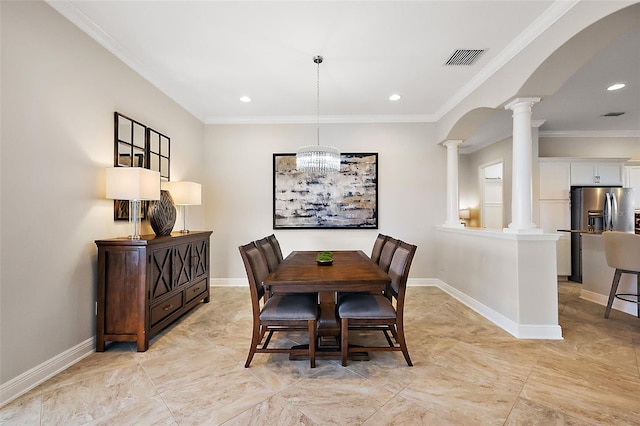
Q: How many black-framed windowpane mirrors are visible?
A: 2